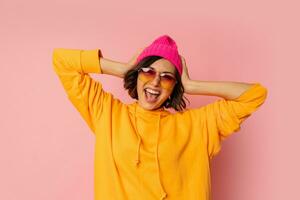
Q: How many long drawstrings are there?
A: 2